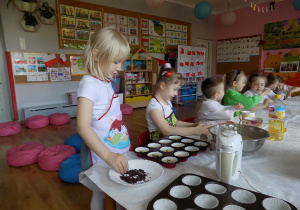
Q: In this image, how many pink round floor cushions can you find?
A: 6